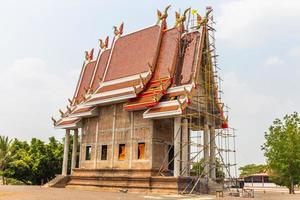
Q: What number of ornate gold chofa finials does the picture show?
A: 6